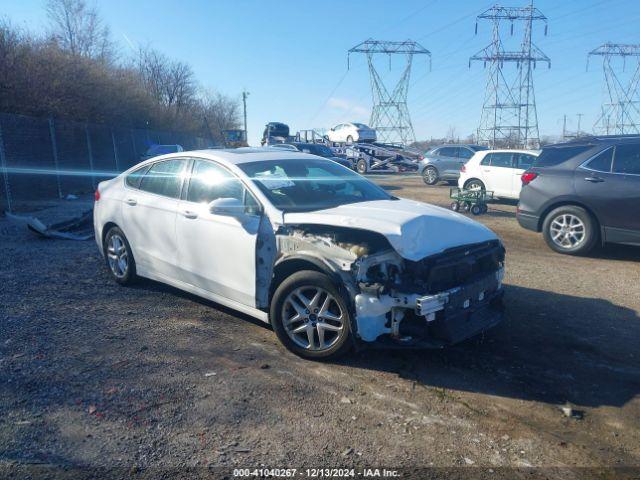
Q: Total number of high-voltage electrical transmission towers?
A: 3